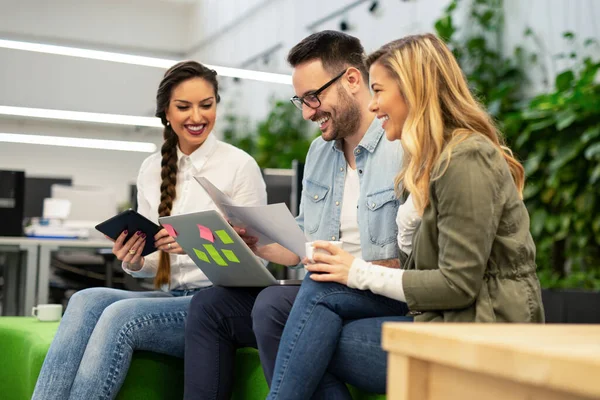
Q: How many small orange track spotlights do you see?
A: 0